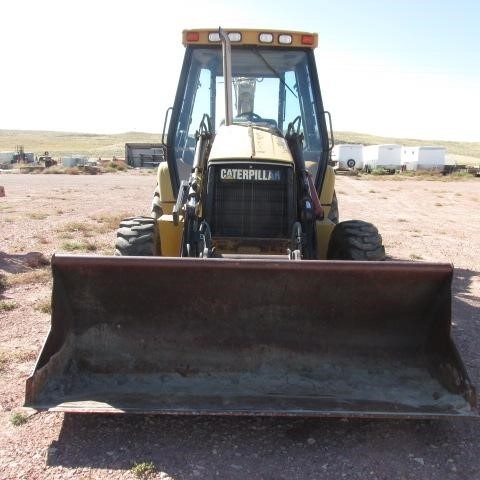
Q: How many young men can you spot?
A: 0